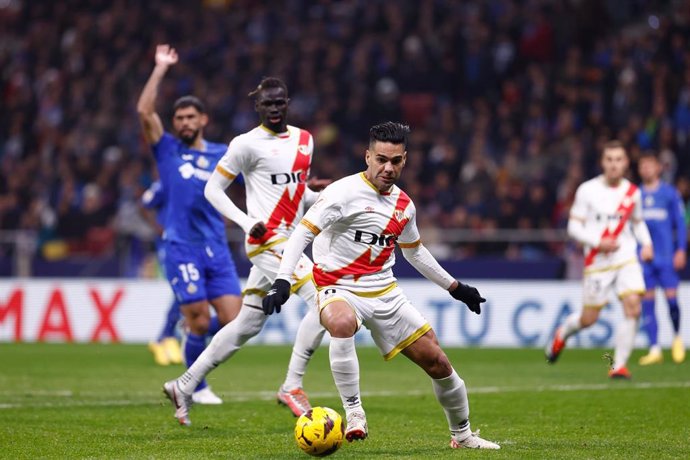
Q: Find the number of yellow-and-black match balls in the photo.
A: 1